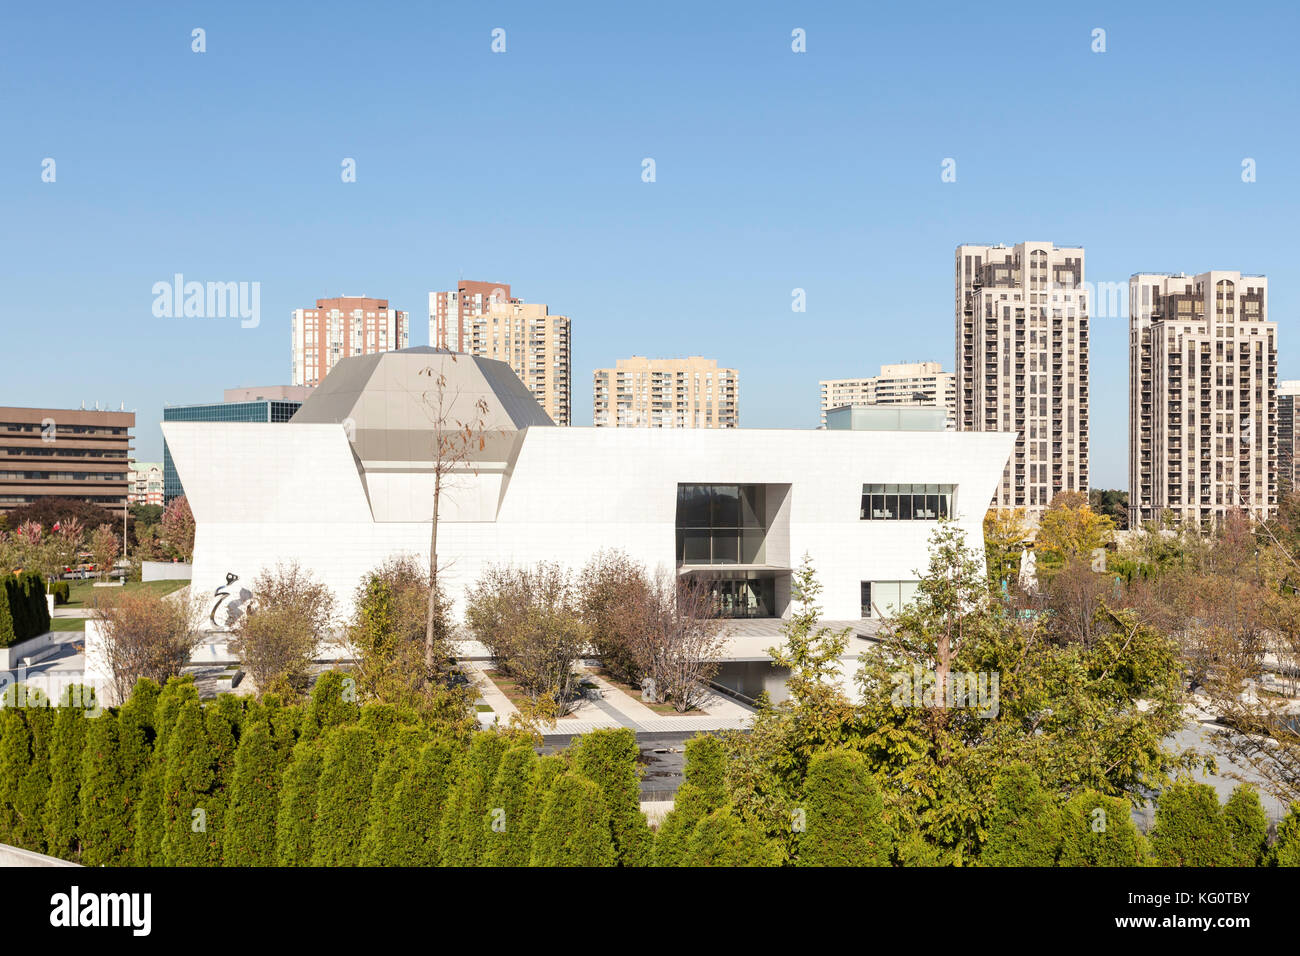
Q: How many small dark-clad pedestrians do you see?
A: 0